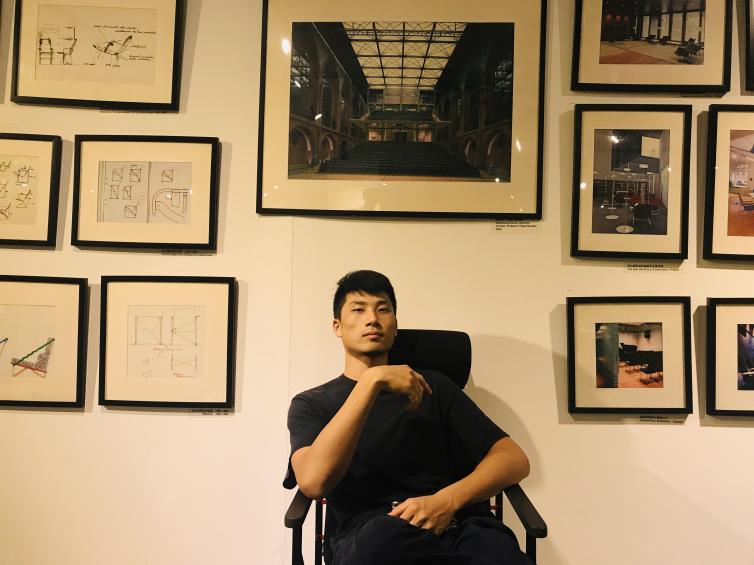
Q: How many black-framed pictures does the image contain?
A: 12